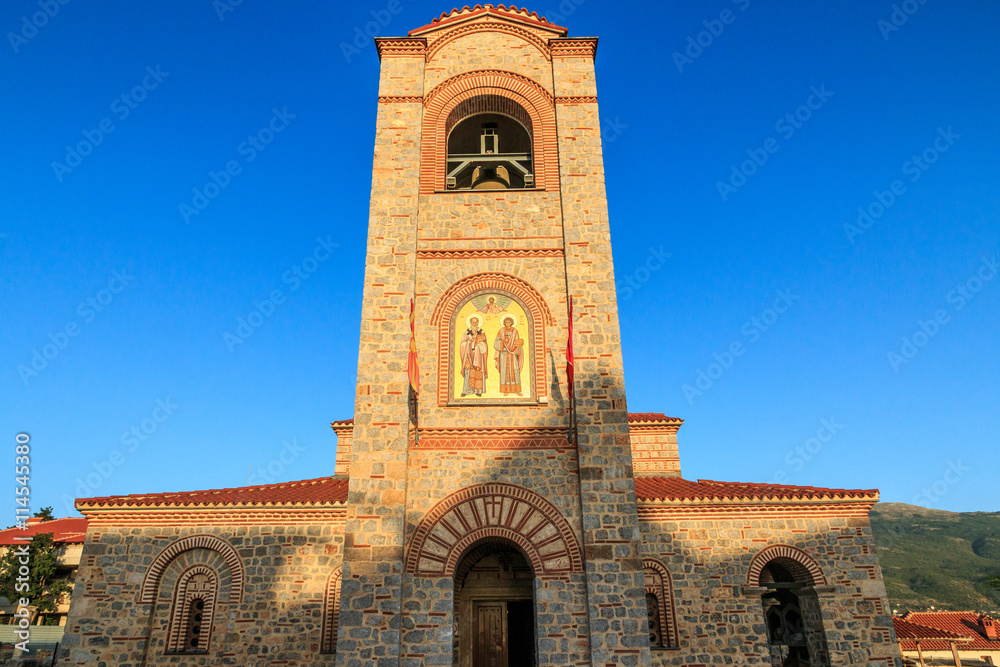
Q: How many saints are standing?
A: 2